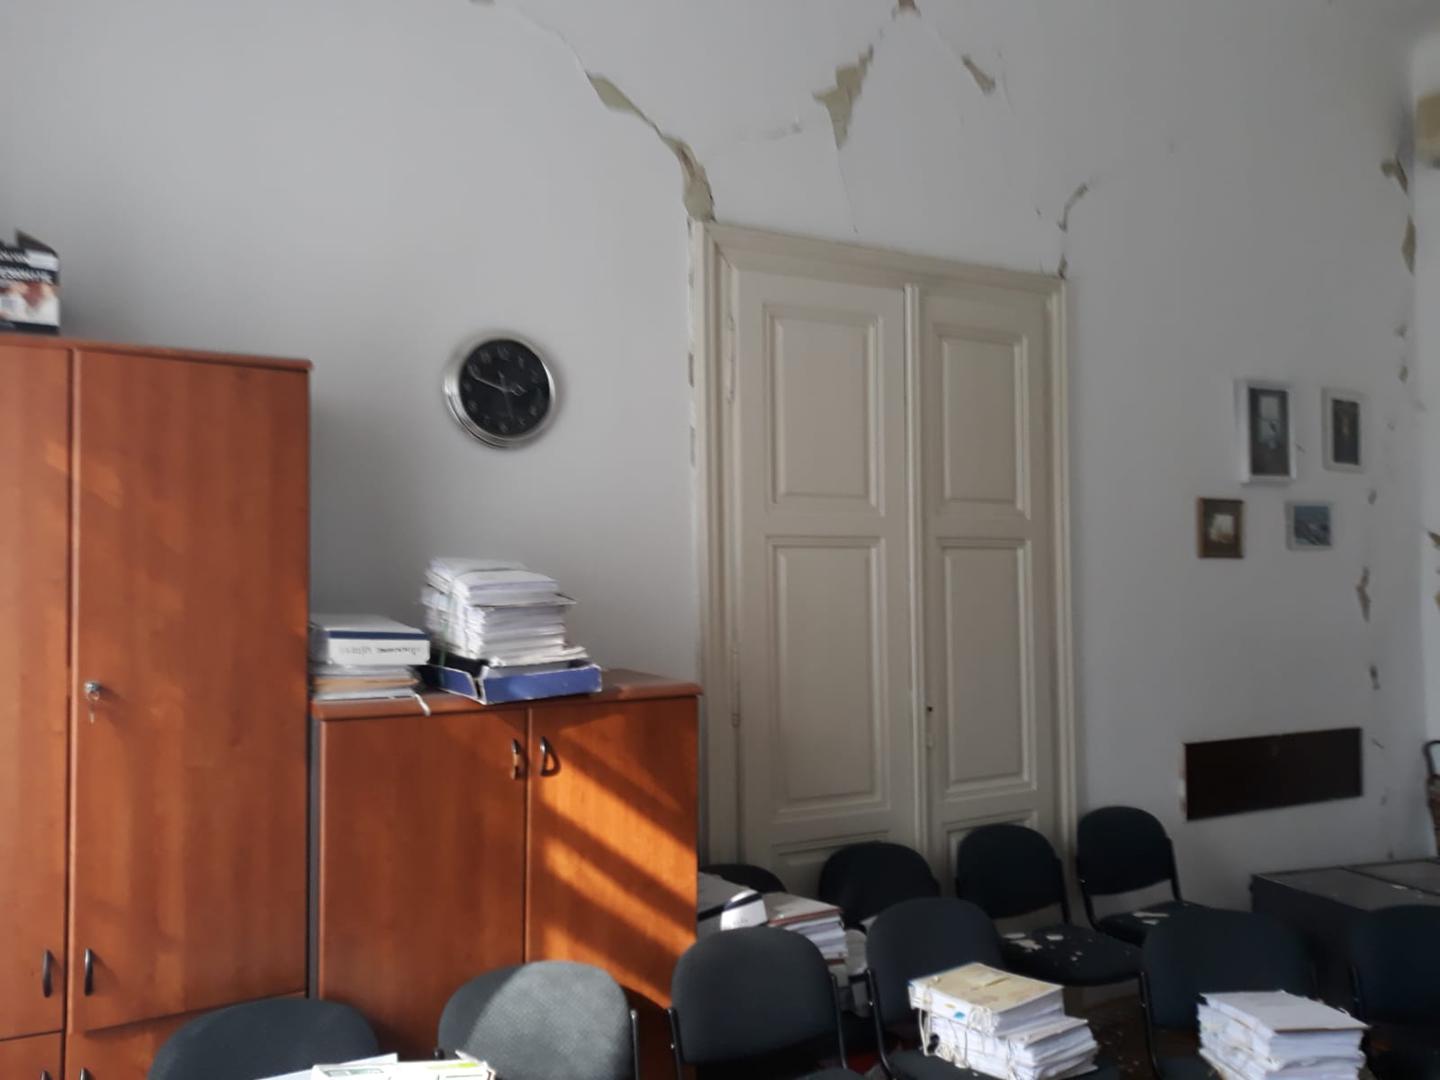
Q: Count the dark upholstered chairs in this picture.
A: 10